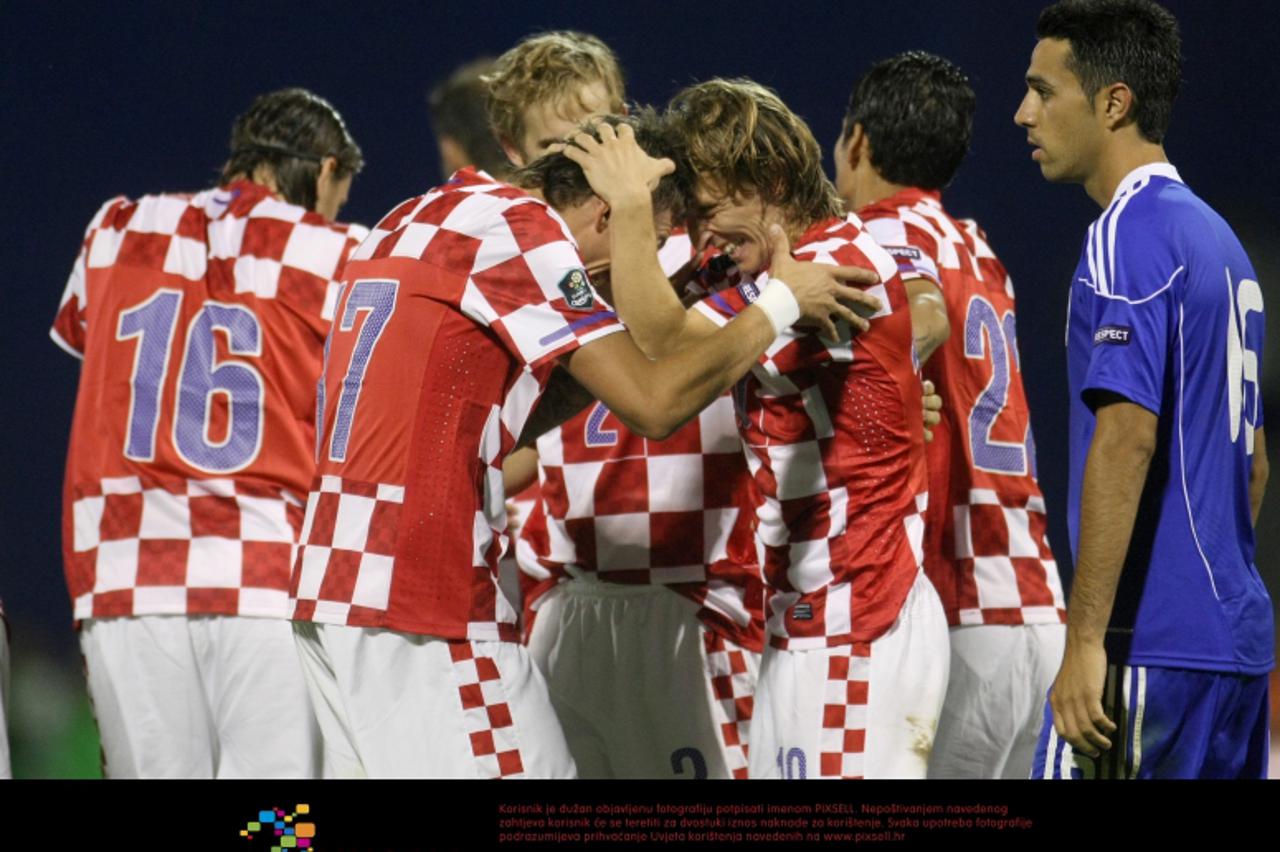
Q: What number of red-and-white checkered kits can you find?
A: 5